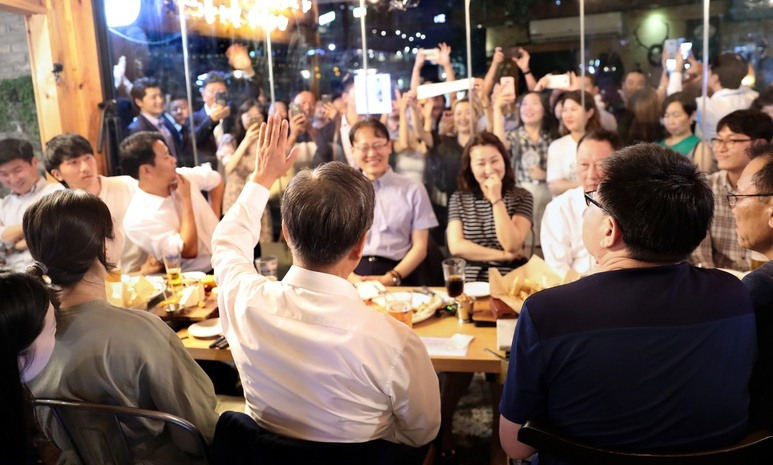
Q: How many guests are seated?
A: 12